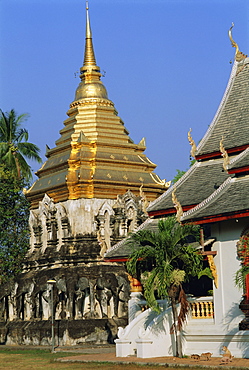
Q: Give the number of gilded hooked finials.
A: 6